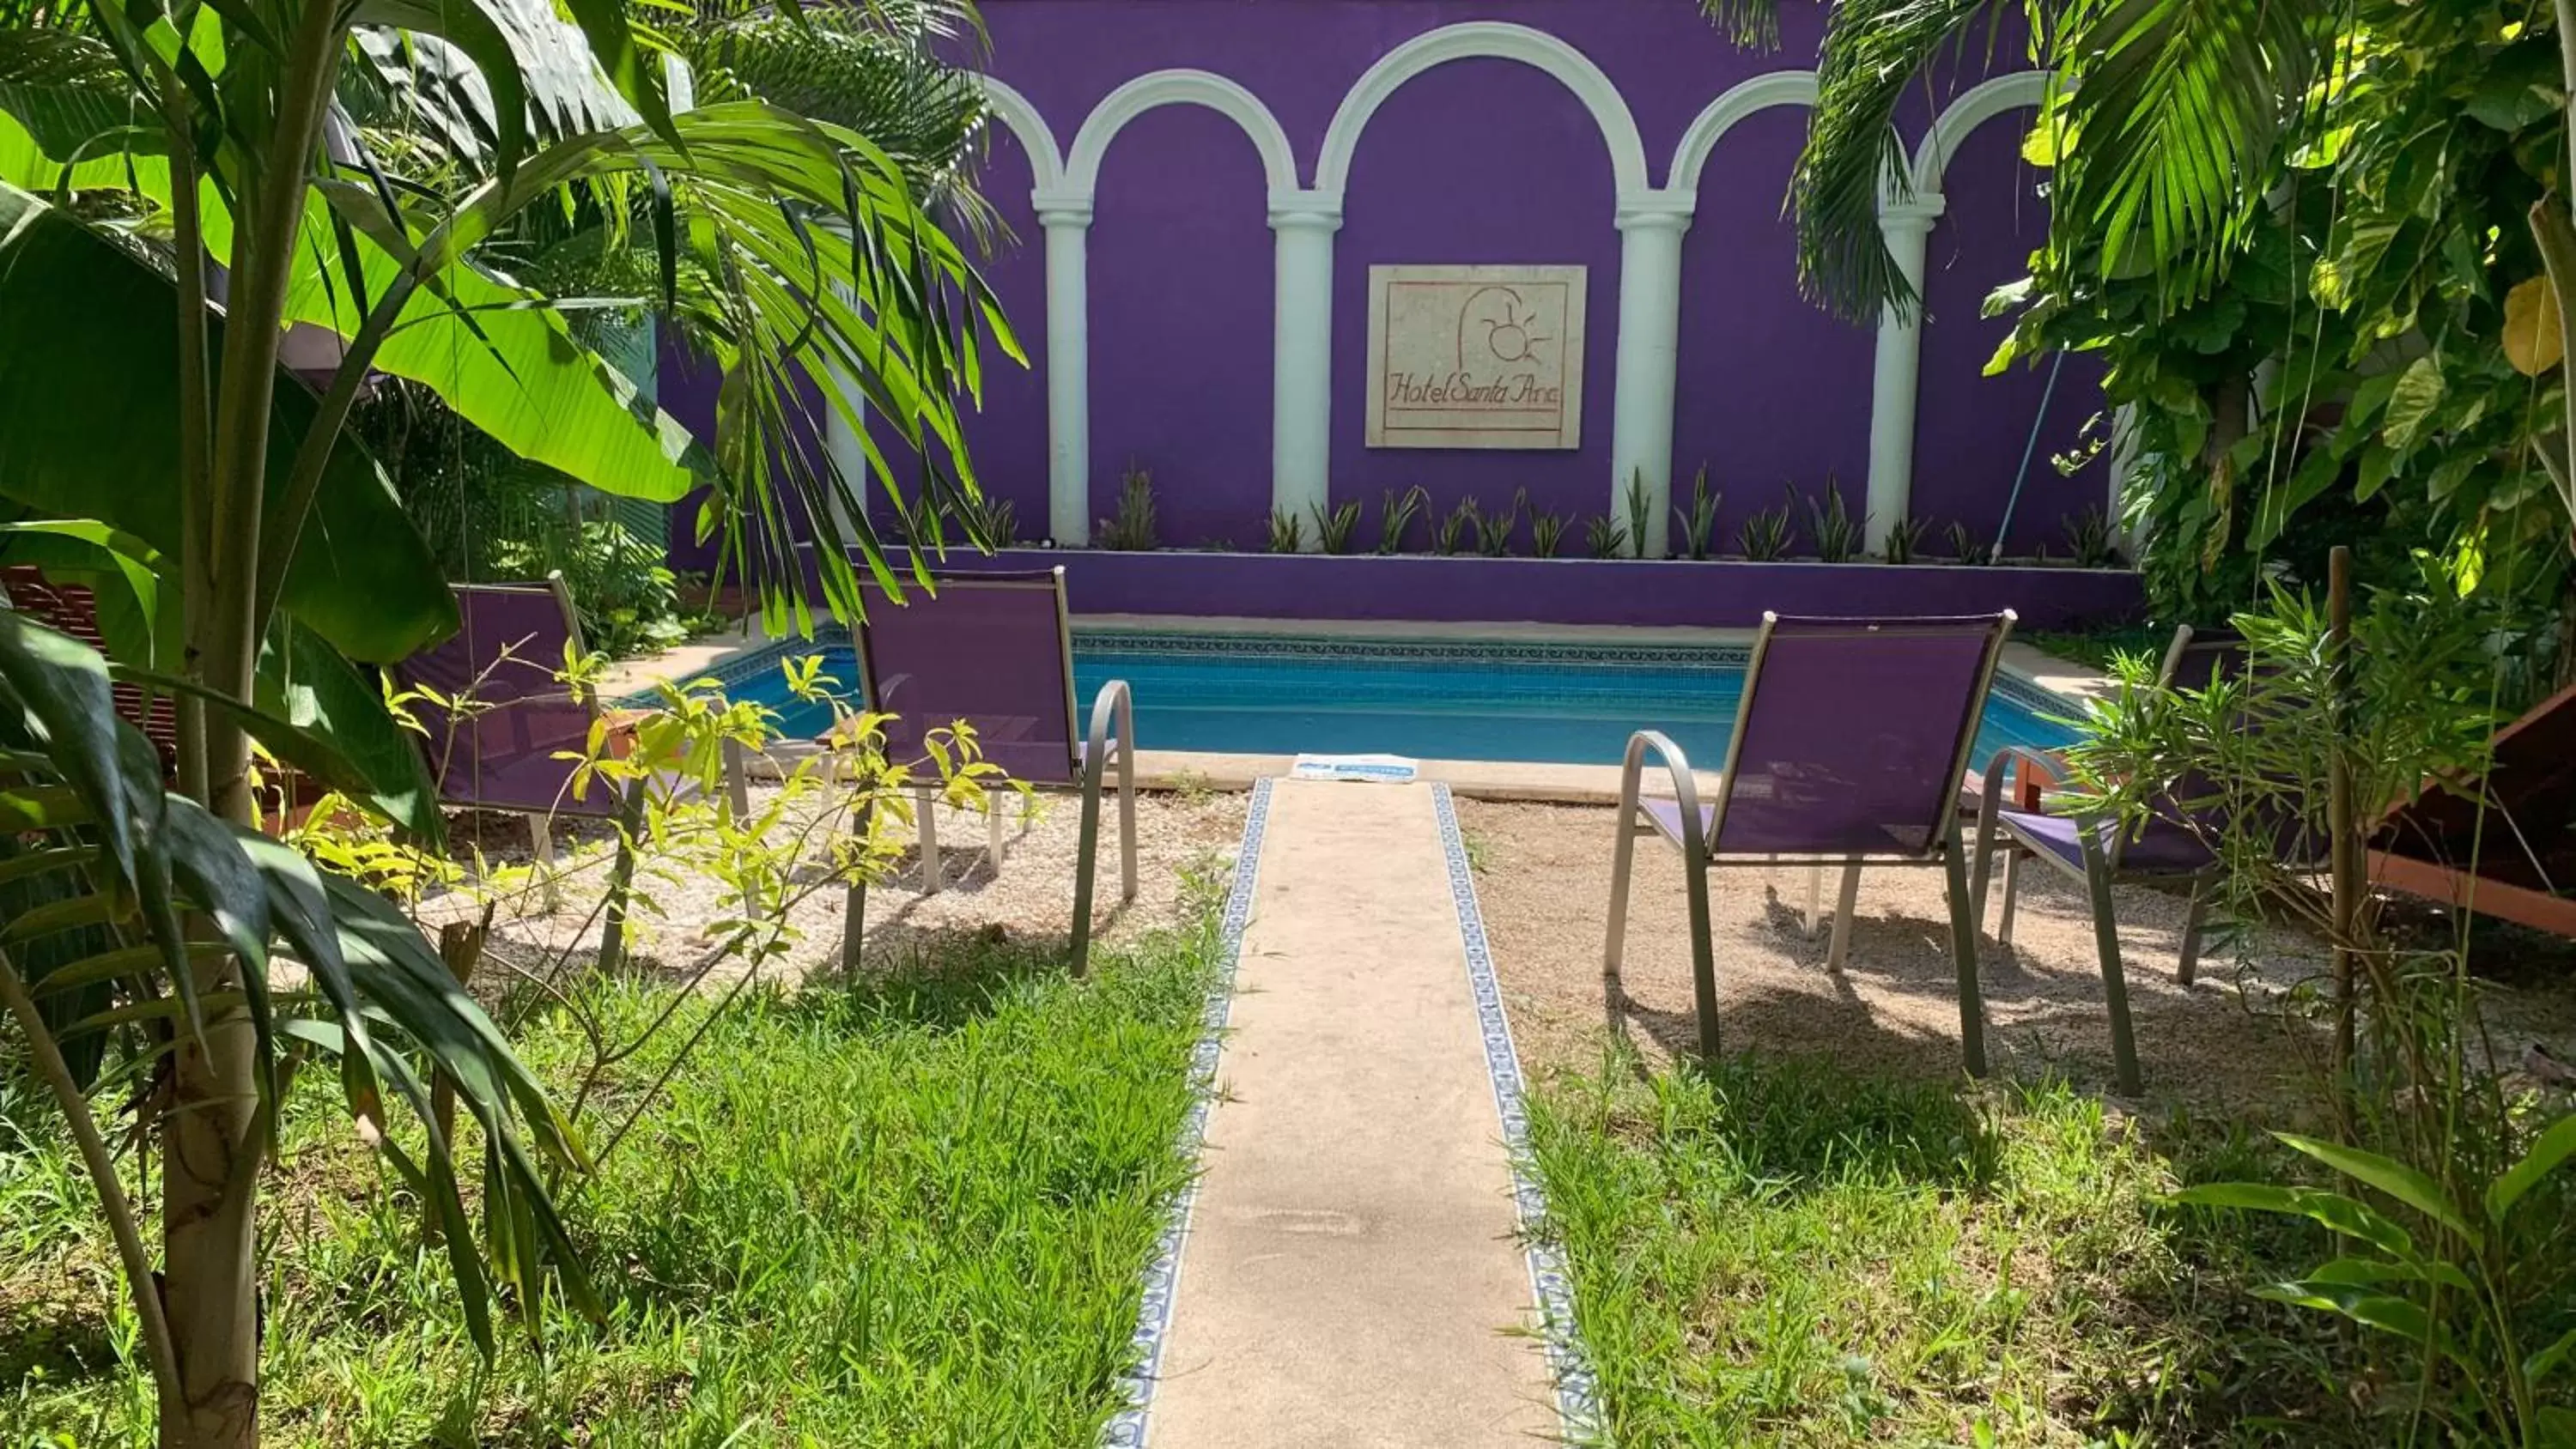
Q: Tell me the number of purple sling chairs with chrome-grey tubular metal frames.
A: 4